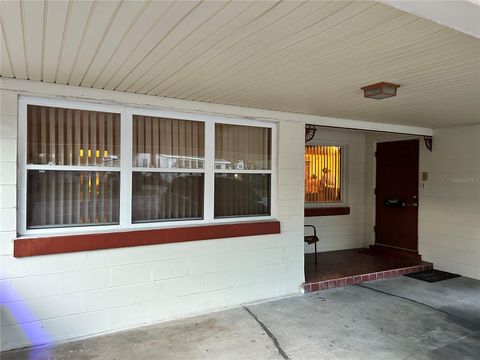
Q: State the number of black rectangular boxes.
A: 1